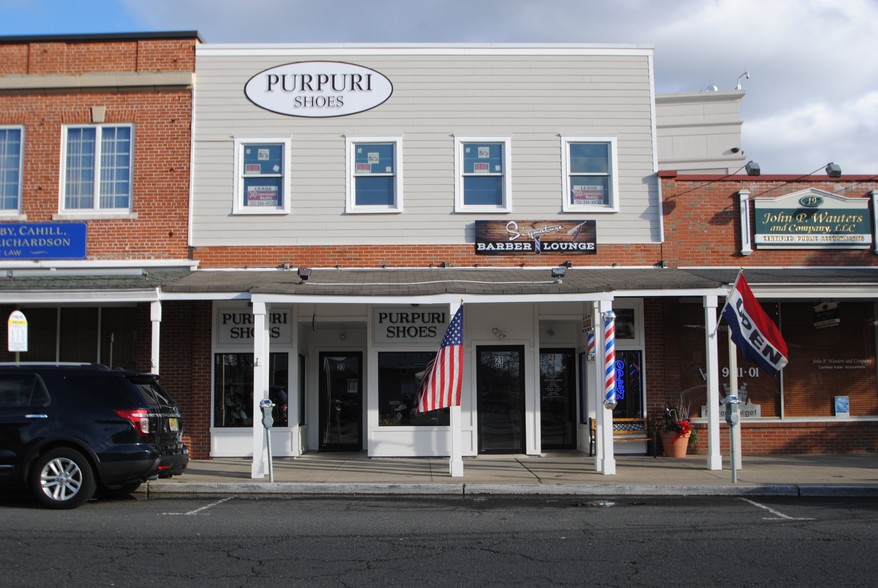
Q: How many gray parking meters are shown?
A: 2